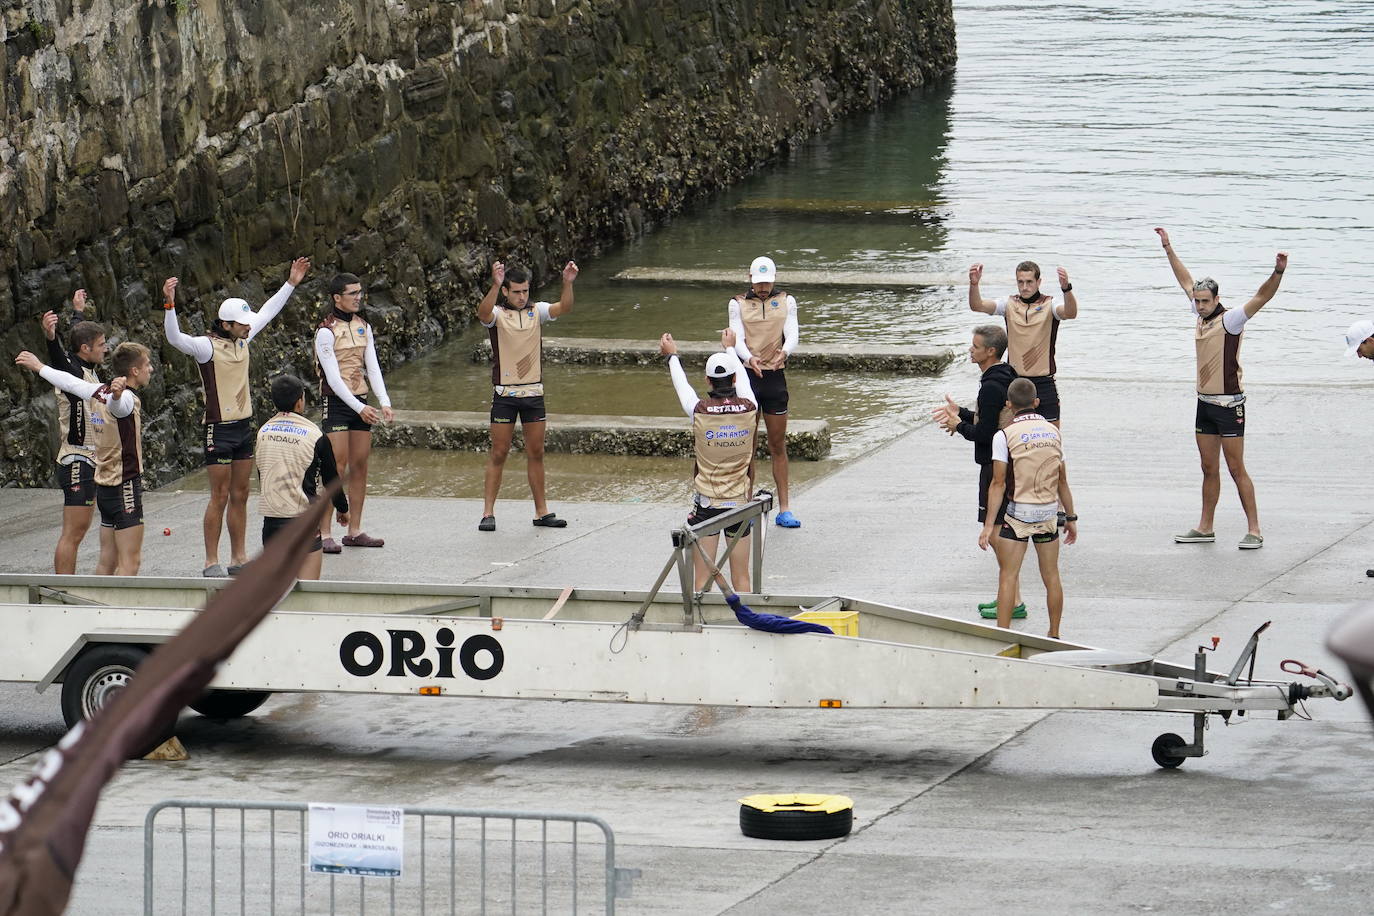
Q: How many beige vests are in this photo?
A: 11